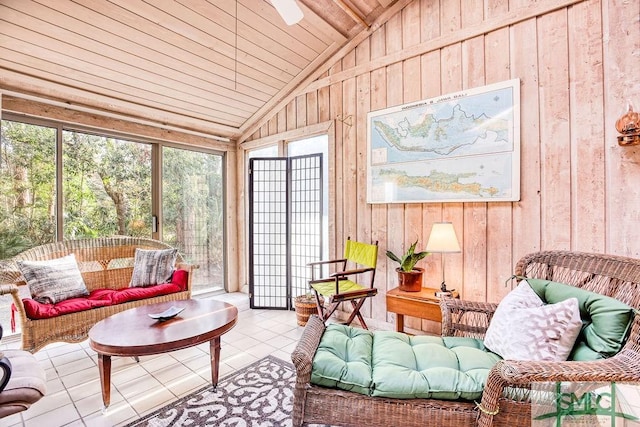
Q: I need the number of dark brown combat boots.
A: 0